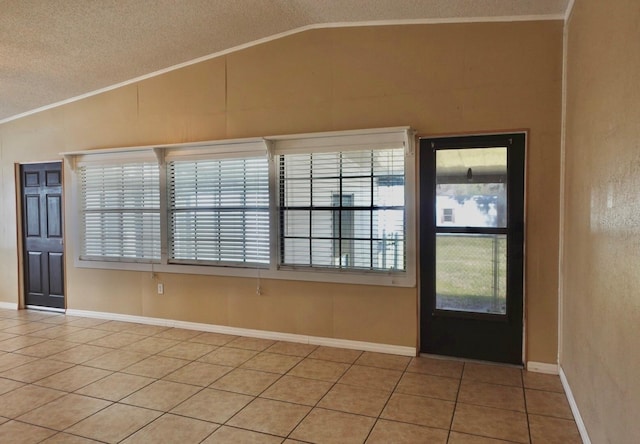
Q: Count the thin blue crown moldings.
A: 0